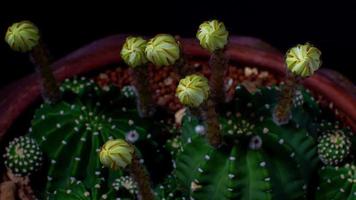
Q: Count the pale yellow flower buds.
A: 7